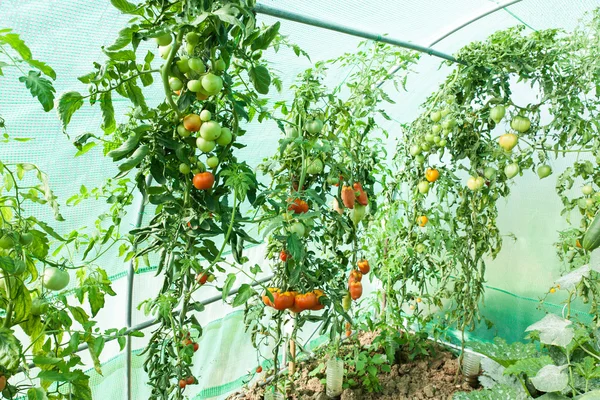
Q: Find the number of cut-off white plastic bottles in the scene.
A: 3